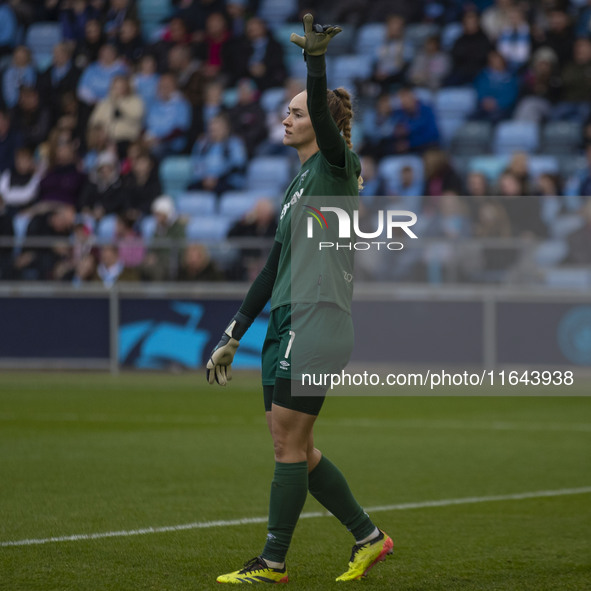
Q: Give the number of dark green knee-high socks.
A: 2